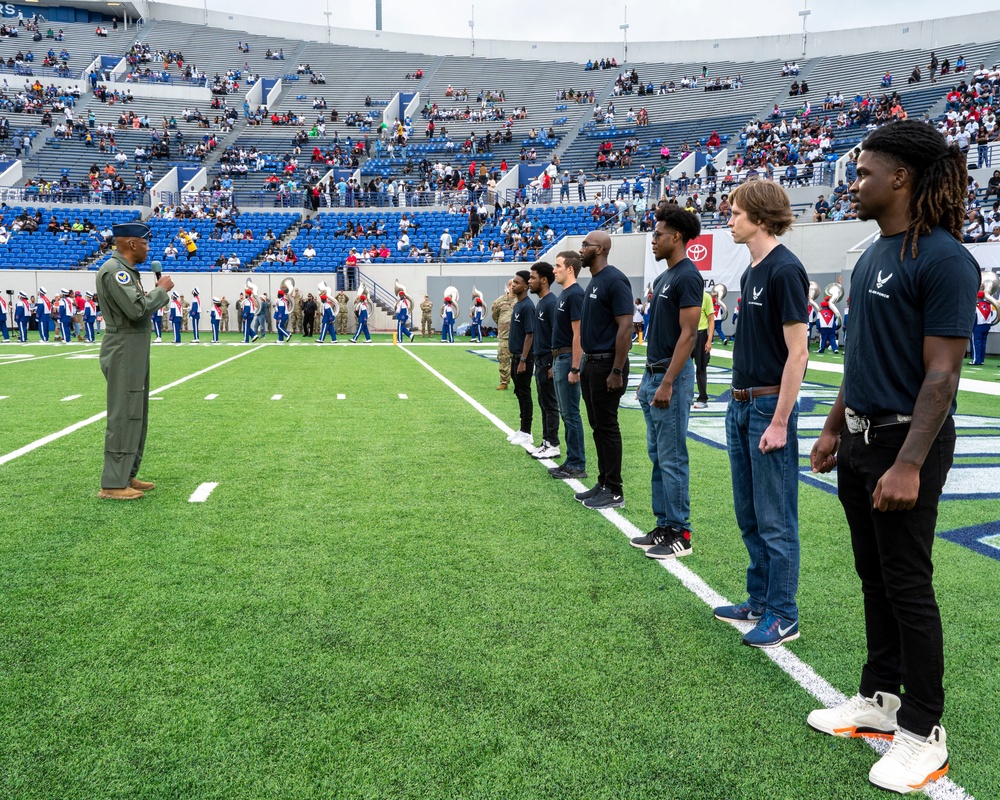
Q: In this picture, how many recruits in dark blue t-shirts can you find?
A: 7